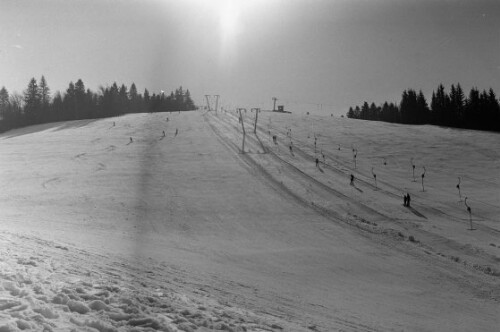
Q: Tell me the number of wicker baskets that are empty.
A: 0